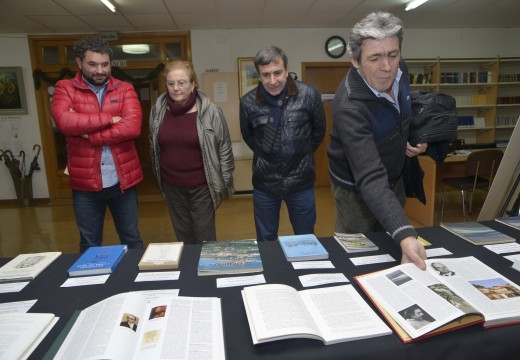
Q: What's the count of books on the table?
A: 13